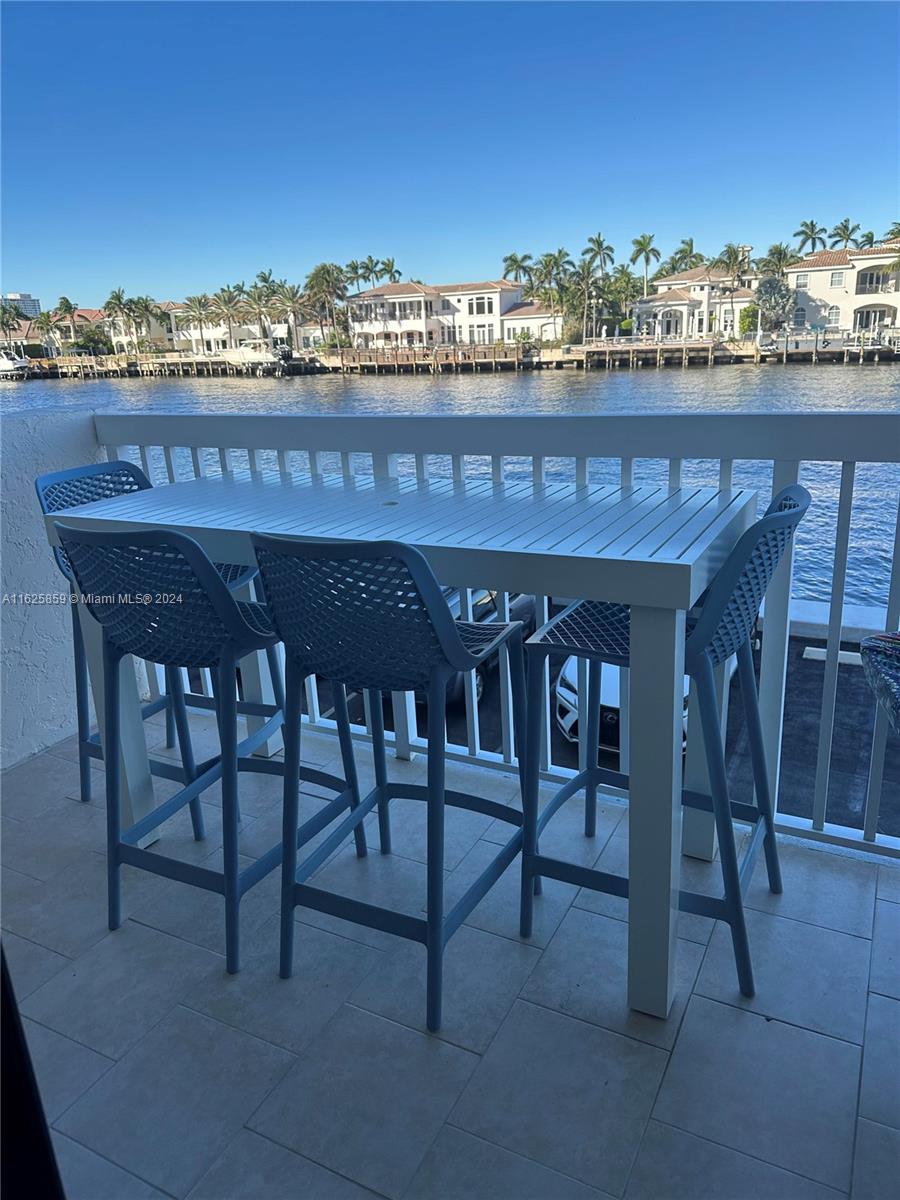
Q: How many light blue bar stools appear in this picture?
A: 4